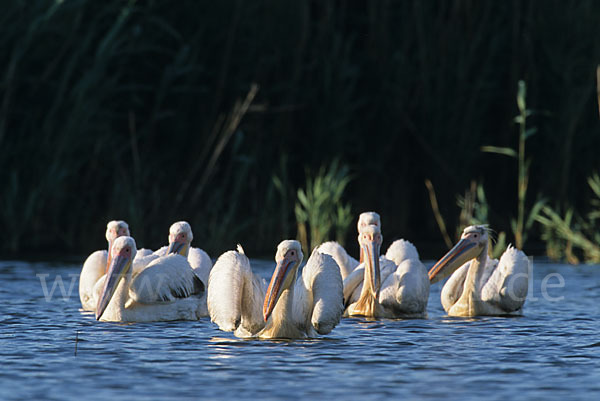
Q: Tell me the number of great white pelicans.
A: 7